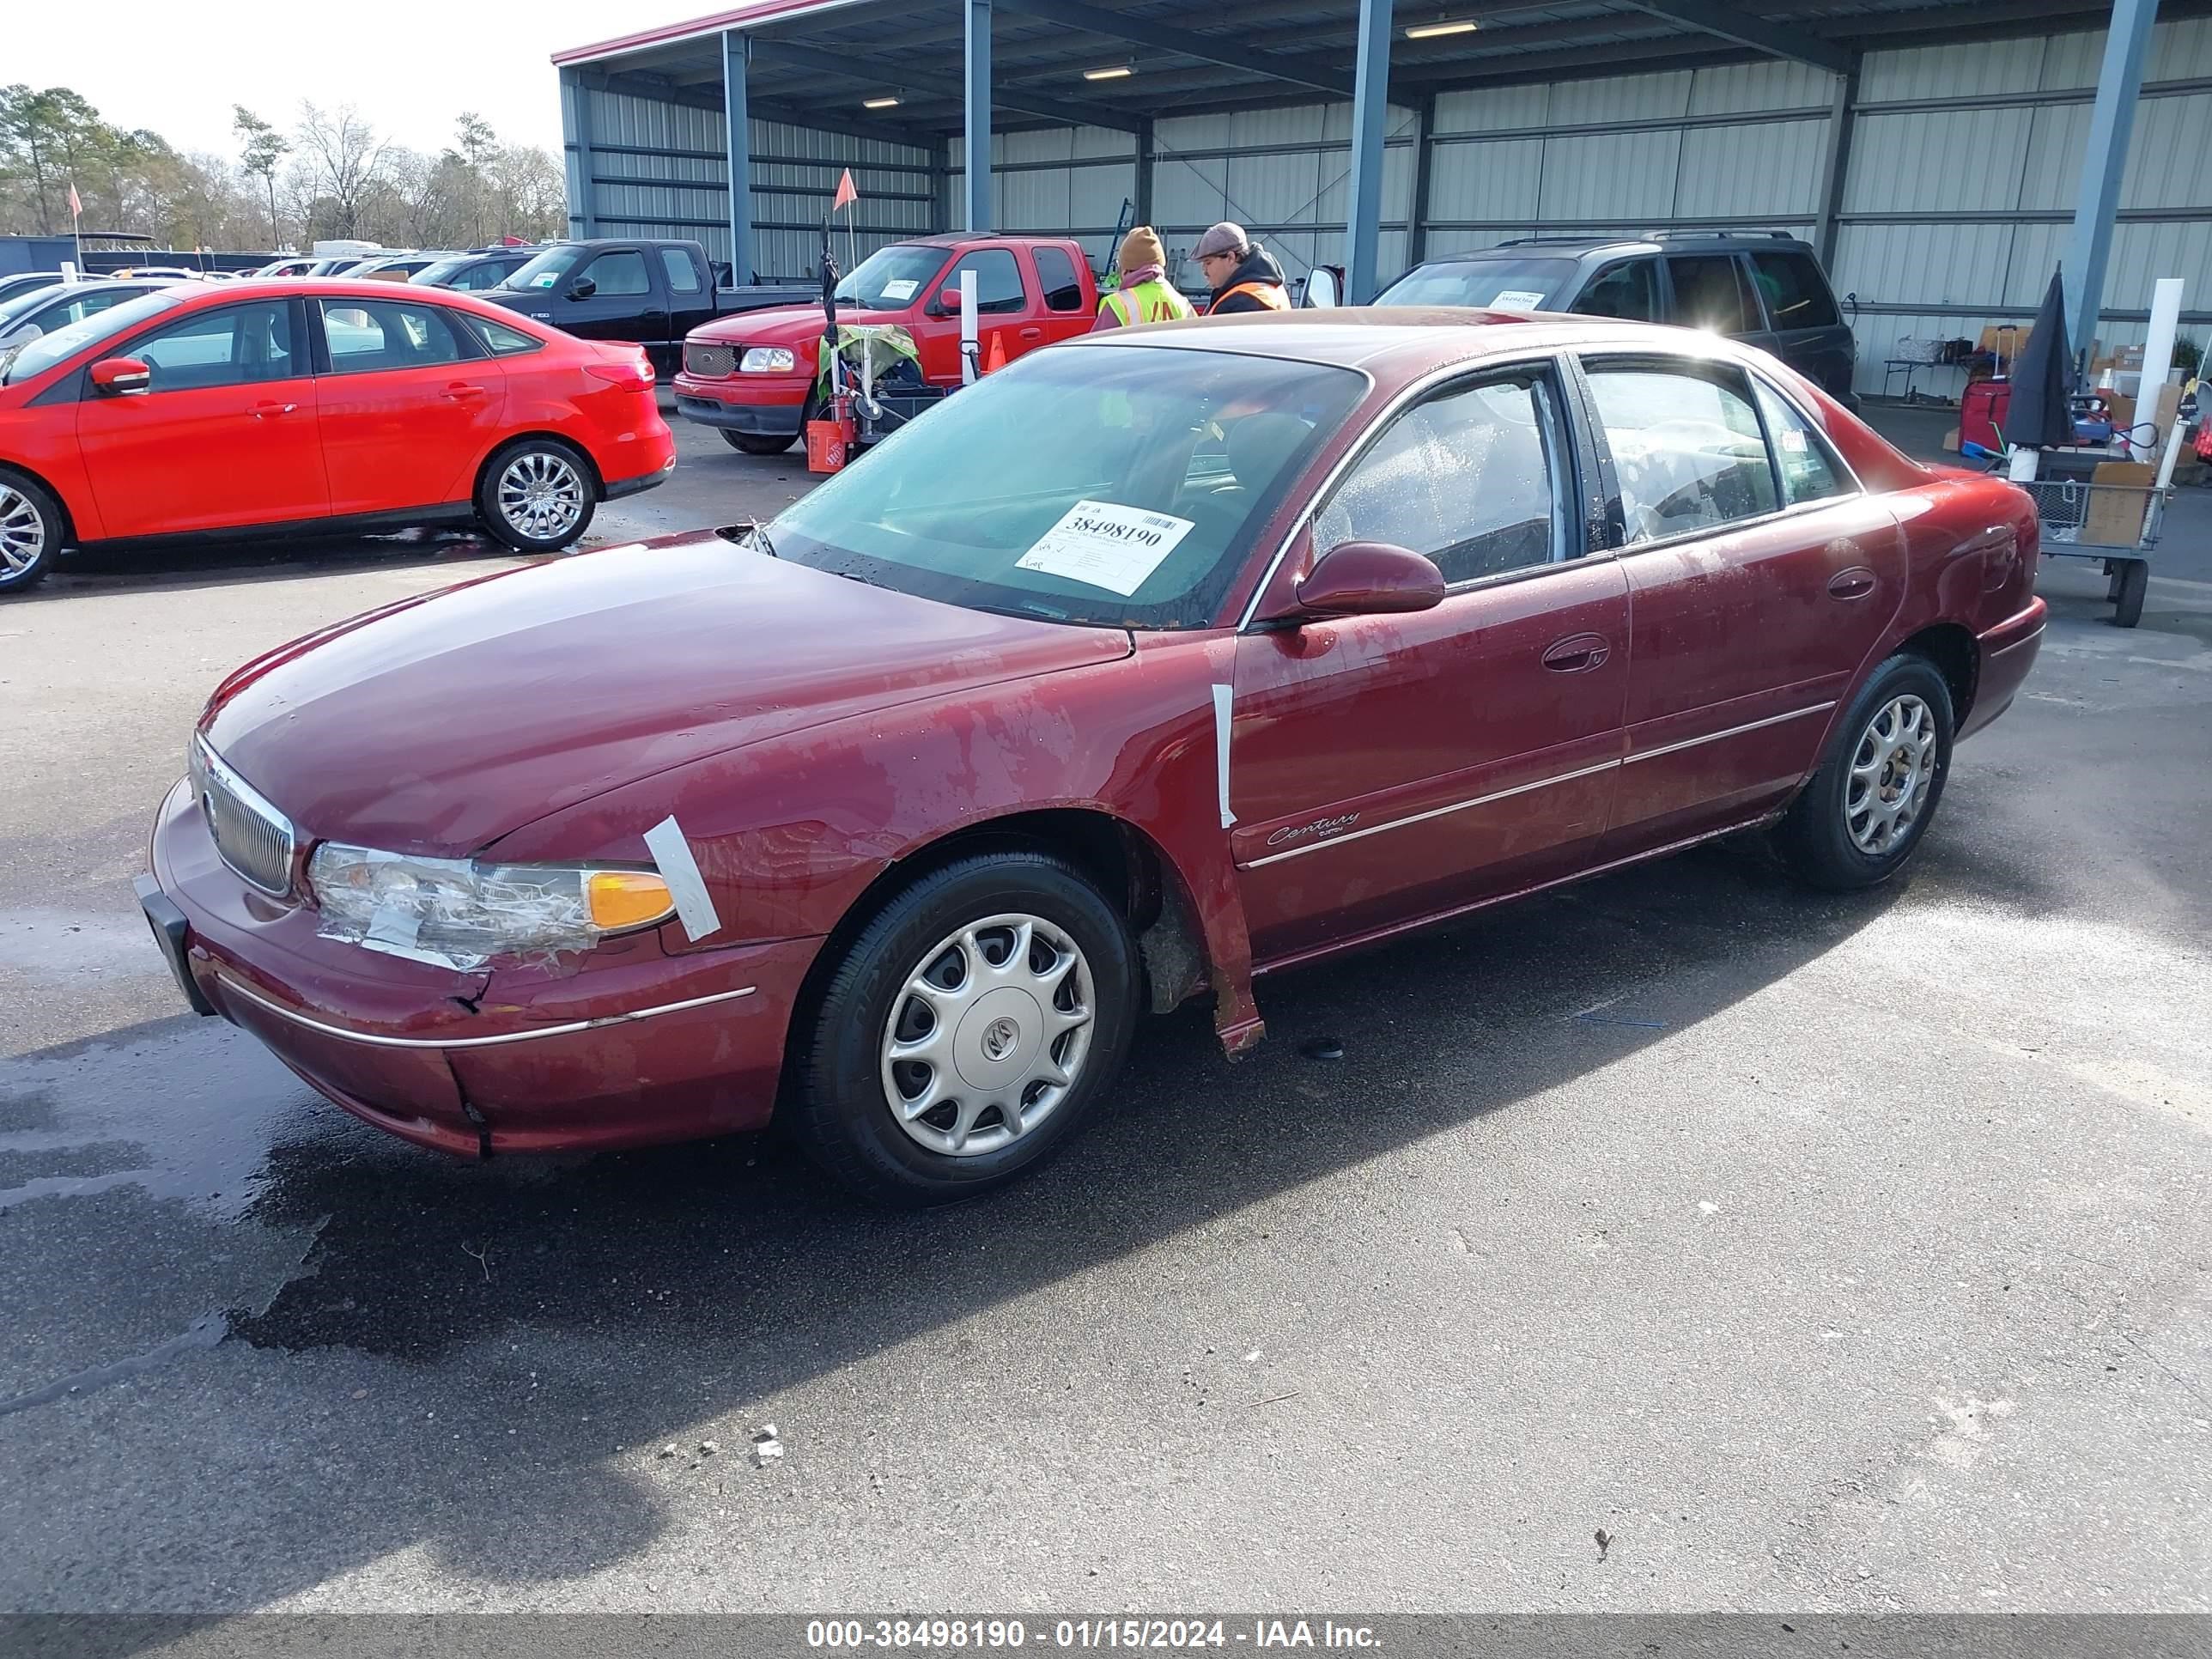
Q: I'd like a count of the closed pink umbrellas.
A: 0